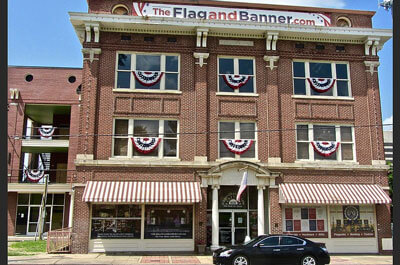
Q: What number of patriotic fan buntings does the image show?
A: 8